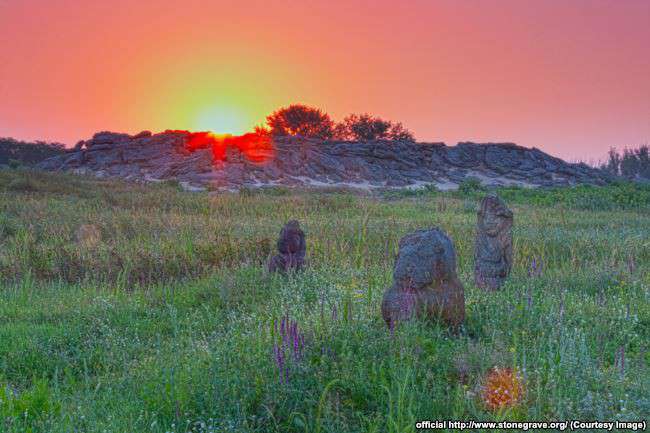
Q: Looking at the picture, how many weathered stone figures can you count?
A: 3